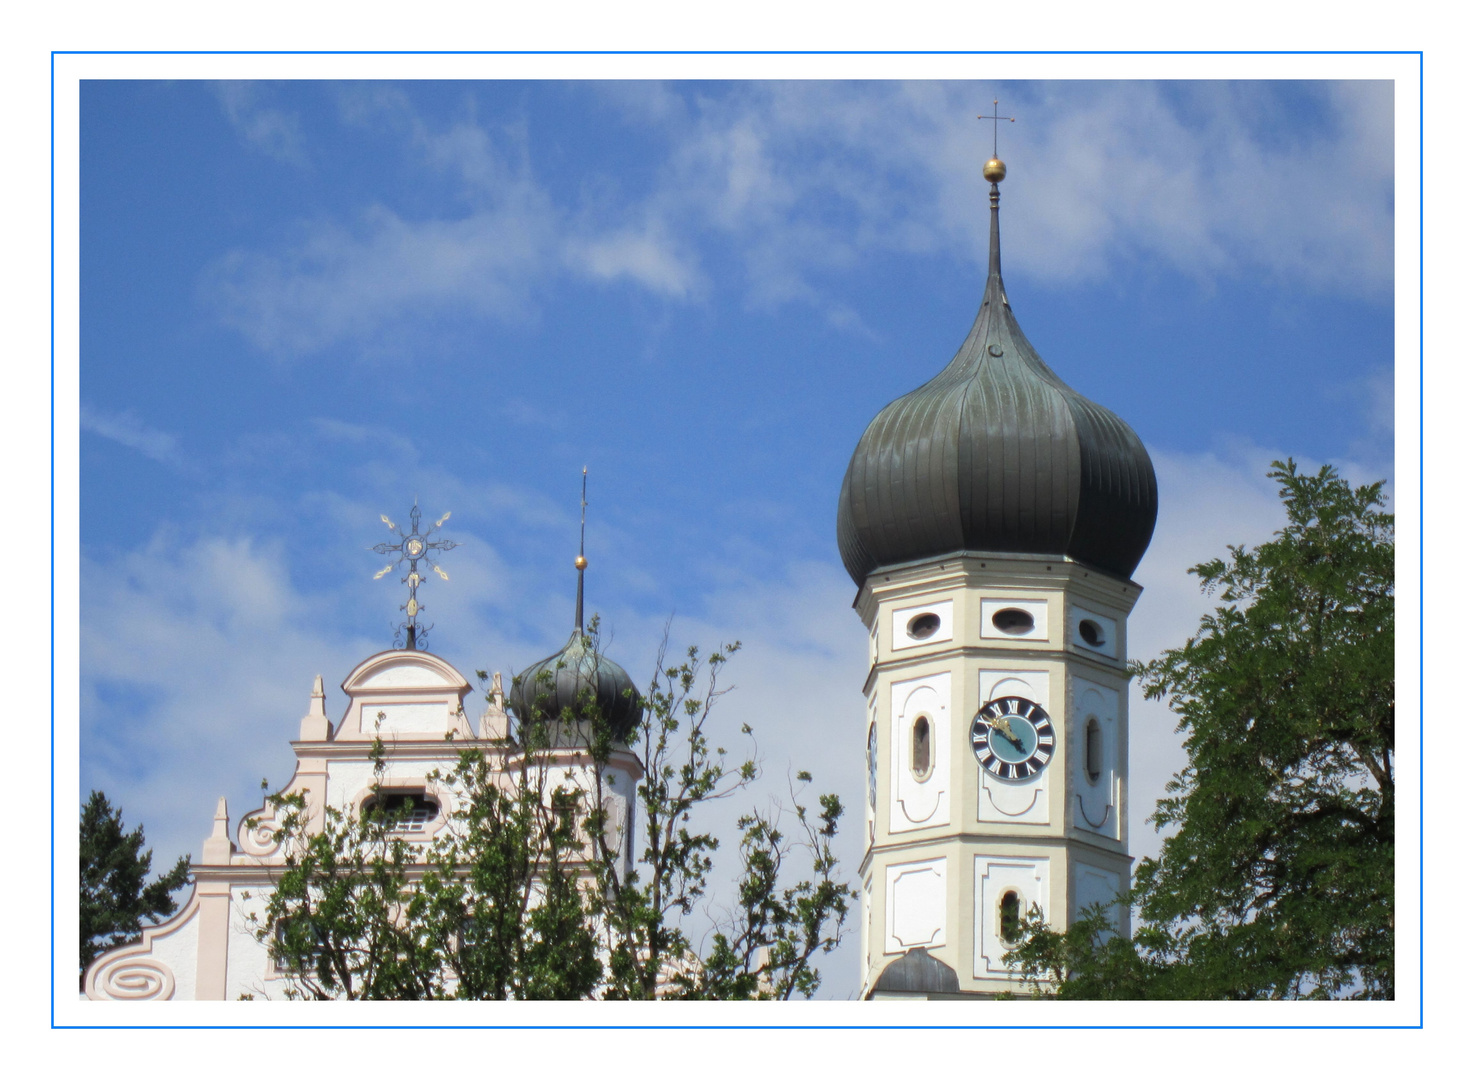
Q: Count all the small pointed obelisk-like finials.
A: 3